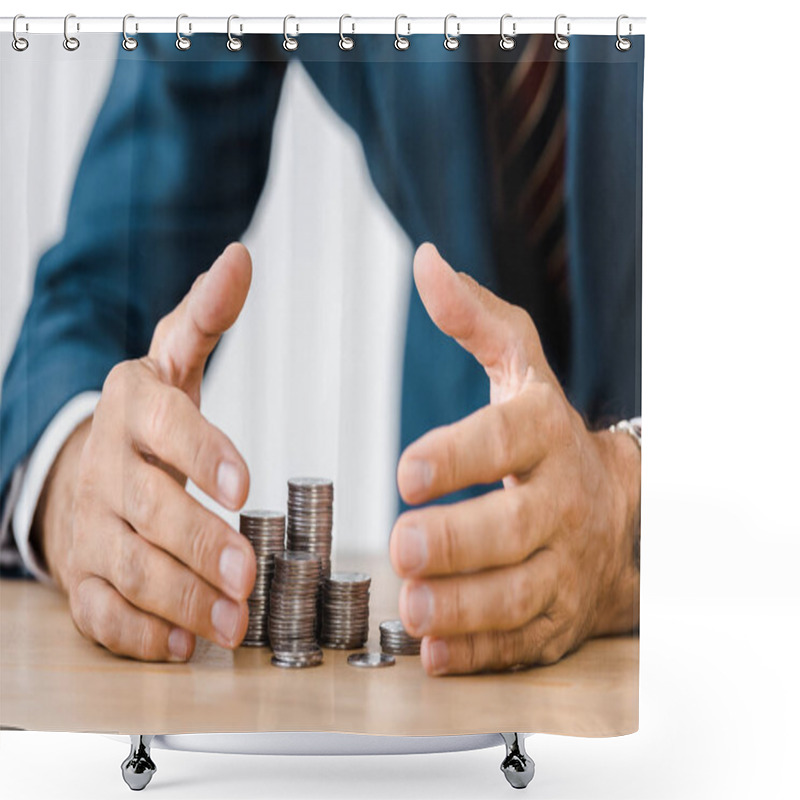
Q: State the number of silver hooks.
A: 12